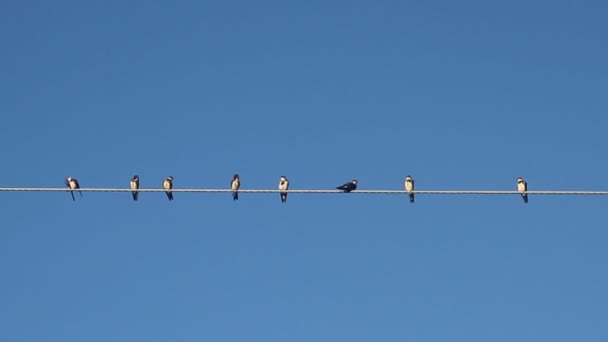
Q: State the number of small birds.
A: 8